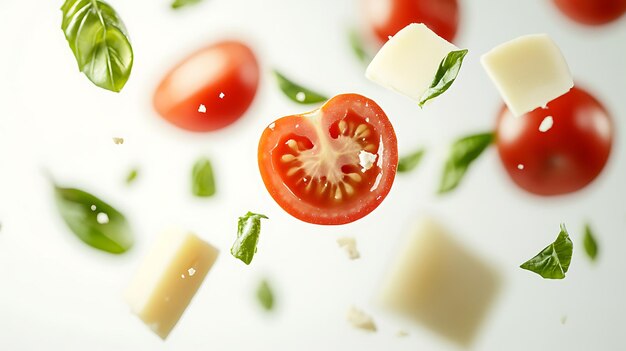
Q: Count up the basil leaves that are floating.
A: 14